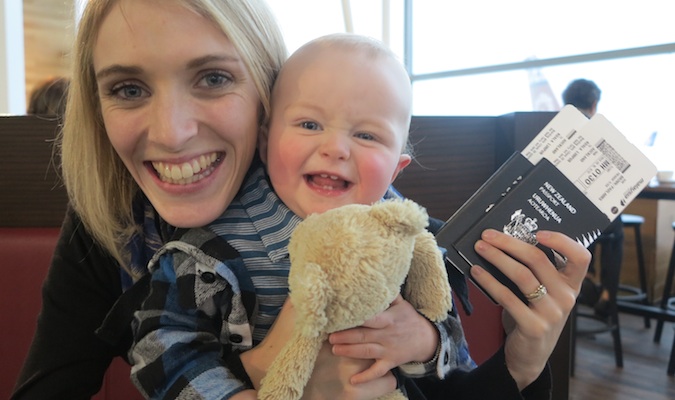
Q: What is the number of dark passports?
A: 2